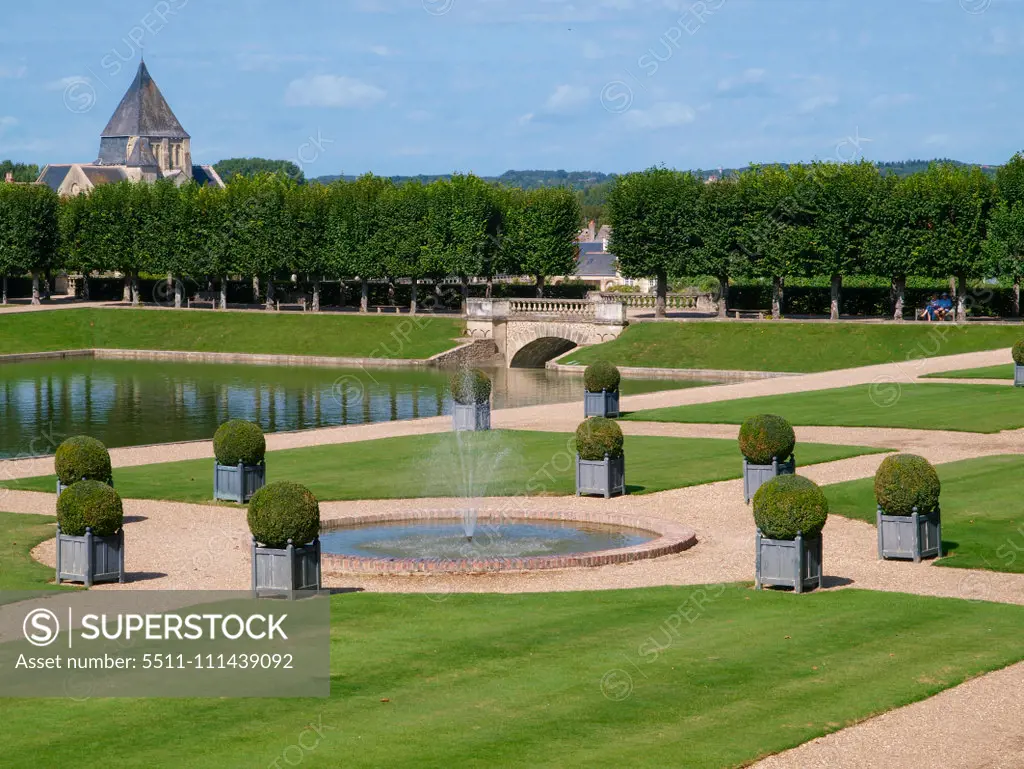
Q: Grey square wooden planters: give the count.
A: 11